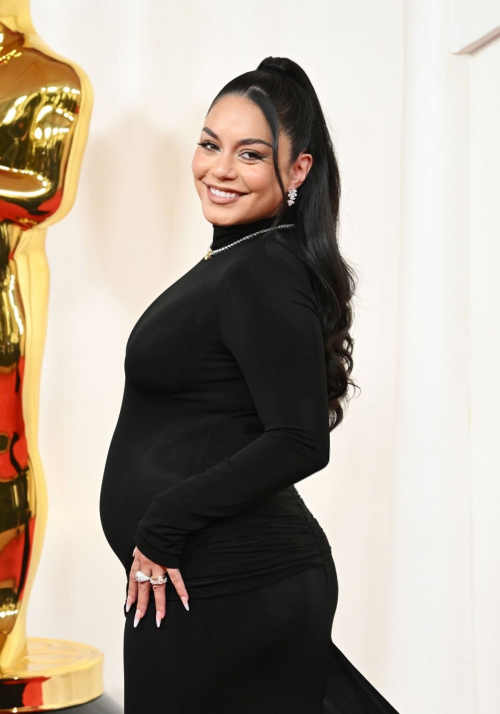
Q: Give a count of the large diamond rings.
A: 2